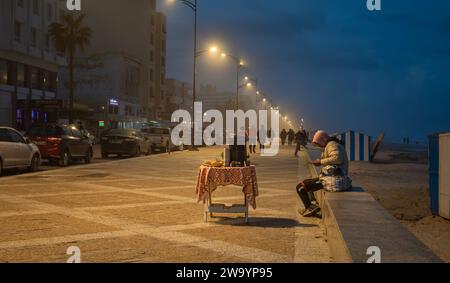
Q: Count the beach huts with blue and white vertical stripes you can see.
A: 2